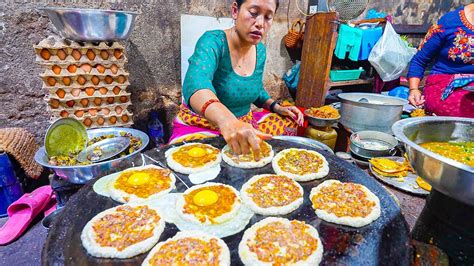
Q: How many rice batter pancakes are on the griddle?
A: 10